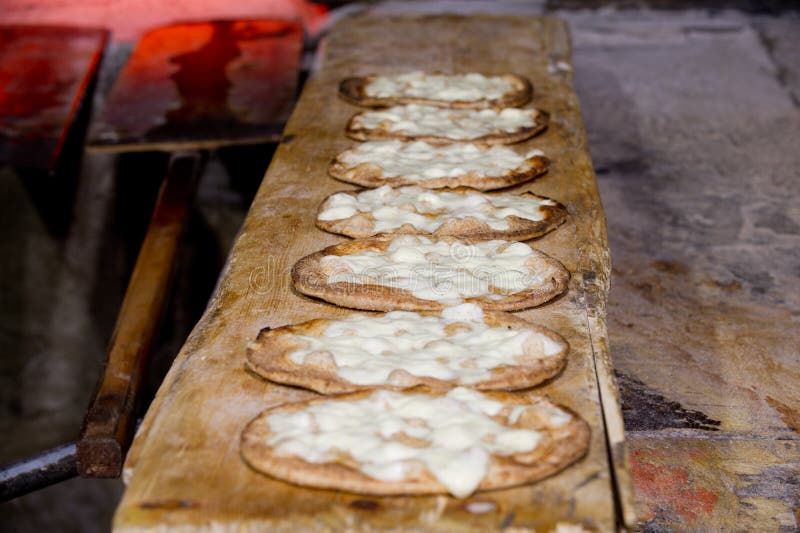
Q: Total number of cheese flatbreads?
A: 7